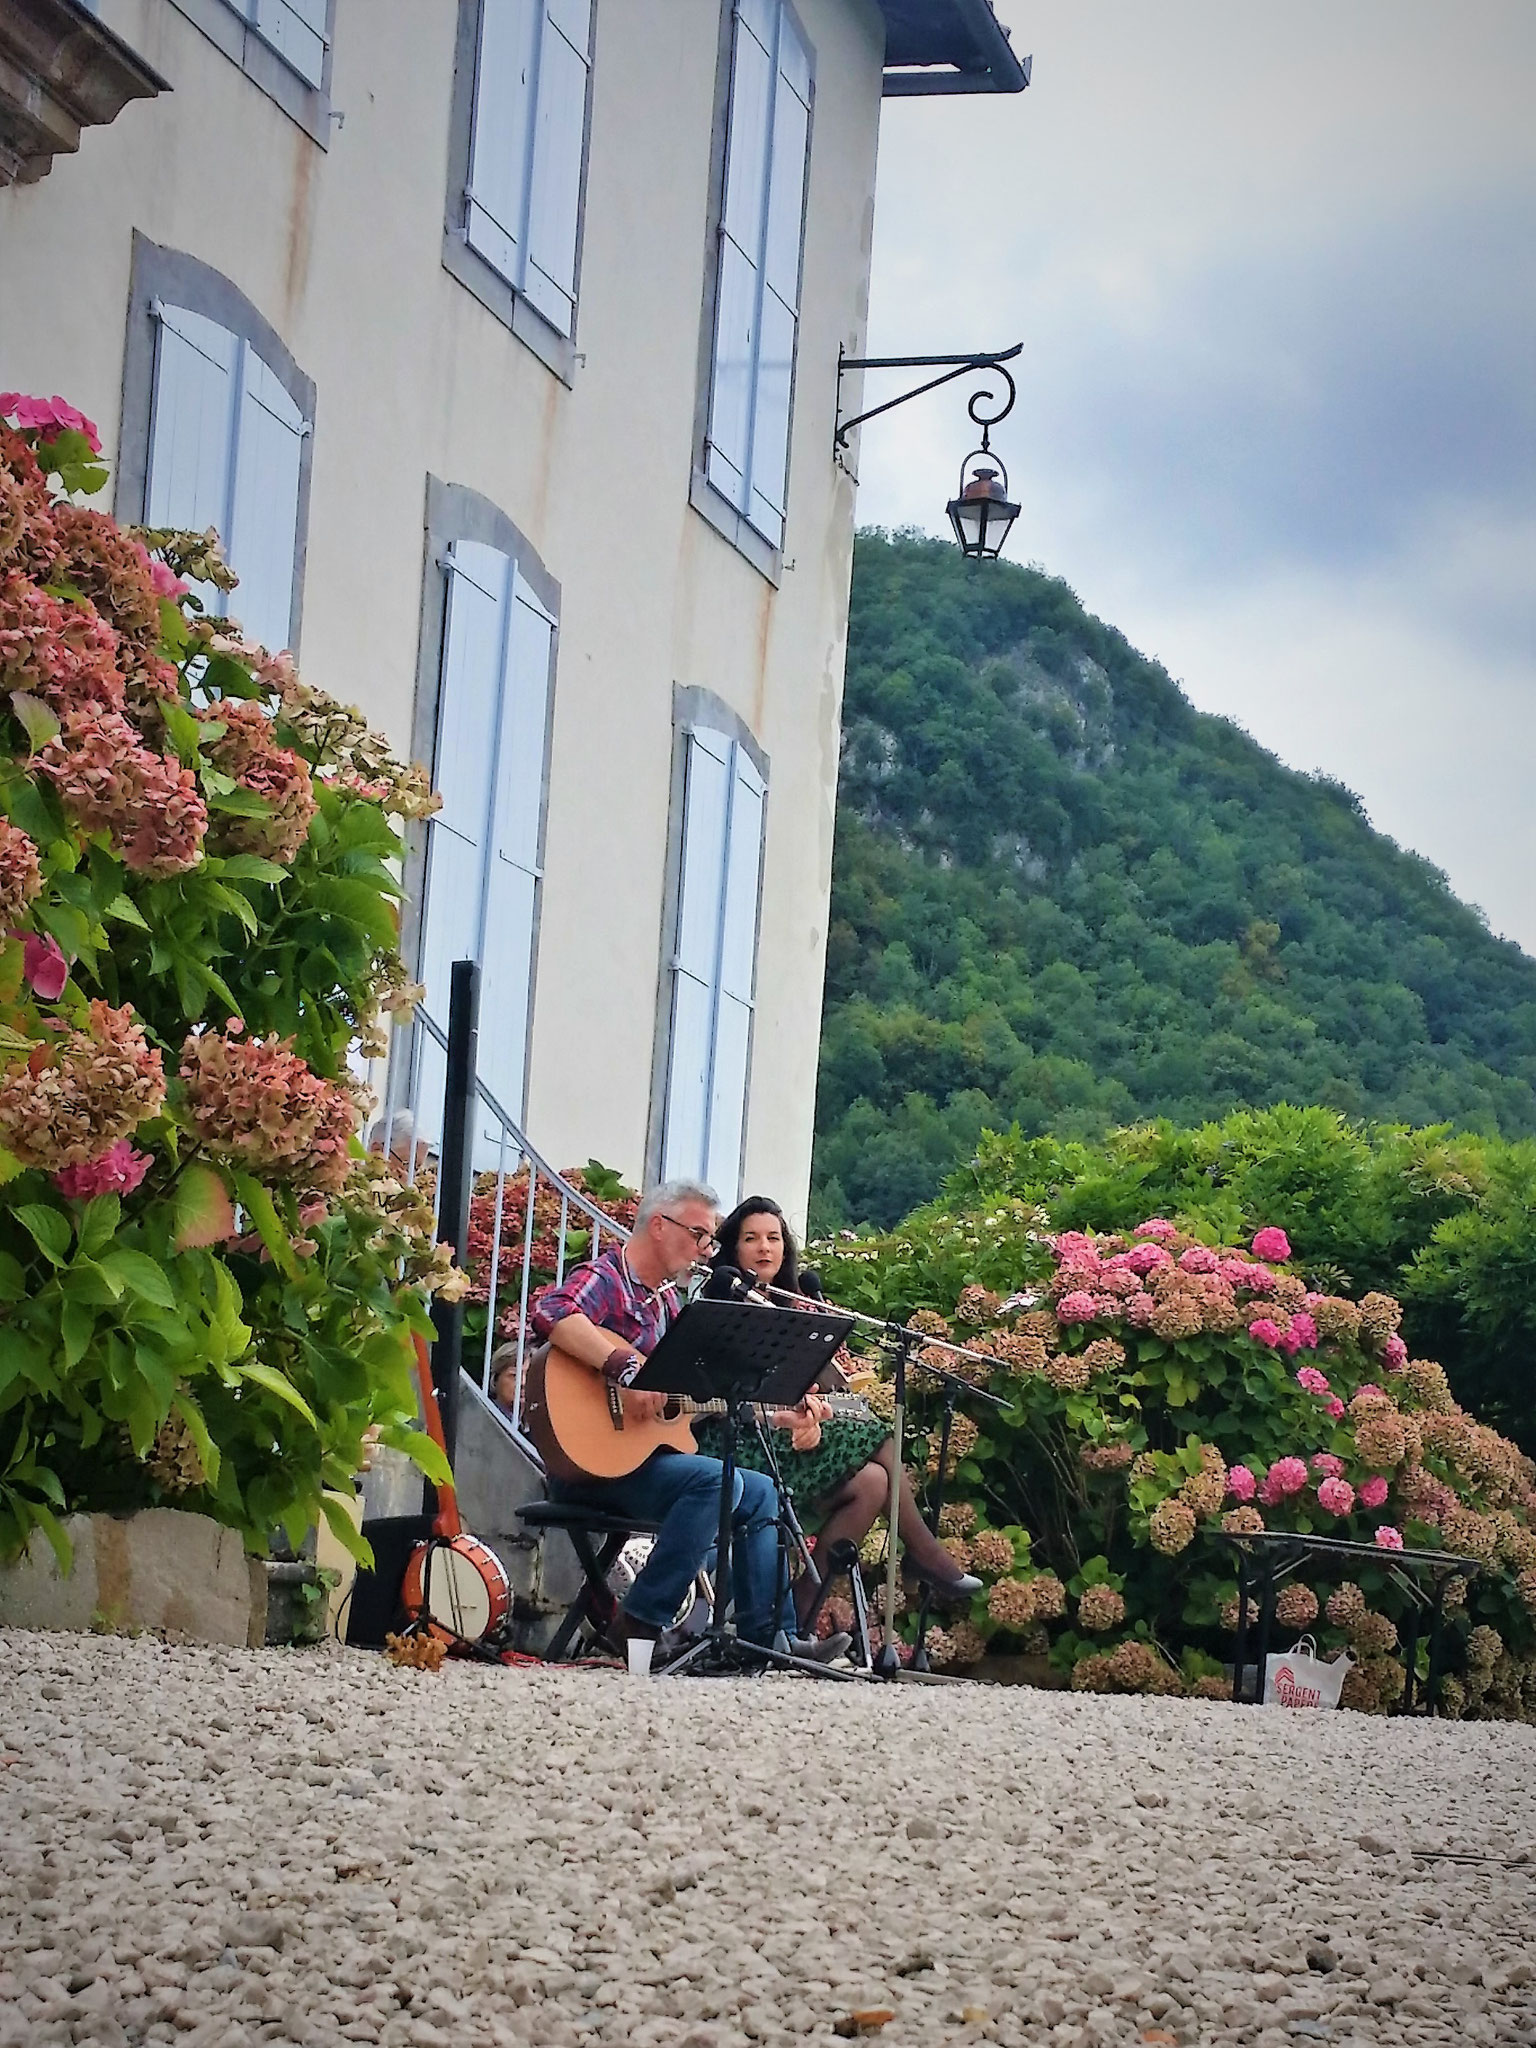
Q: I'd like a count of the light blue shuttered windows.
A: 6